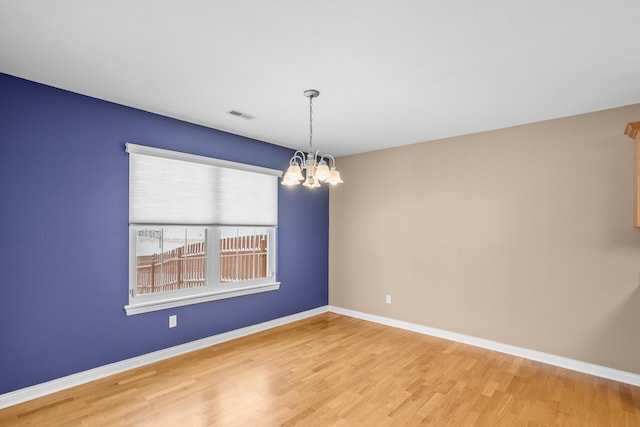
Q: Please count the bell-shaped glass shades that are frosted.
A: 5